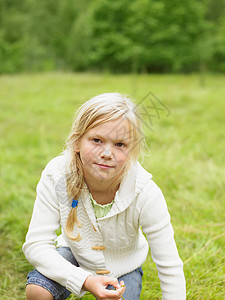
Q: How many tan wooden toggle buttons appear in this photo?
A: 3